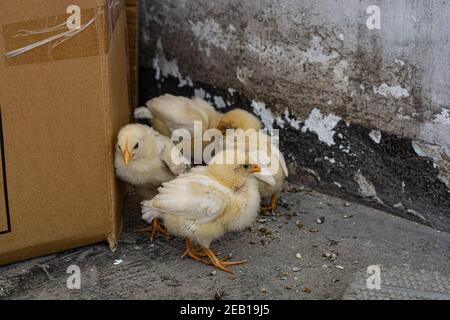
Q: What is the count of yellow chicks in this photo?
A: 4